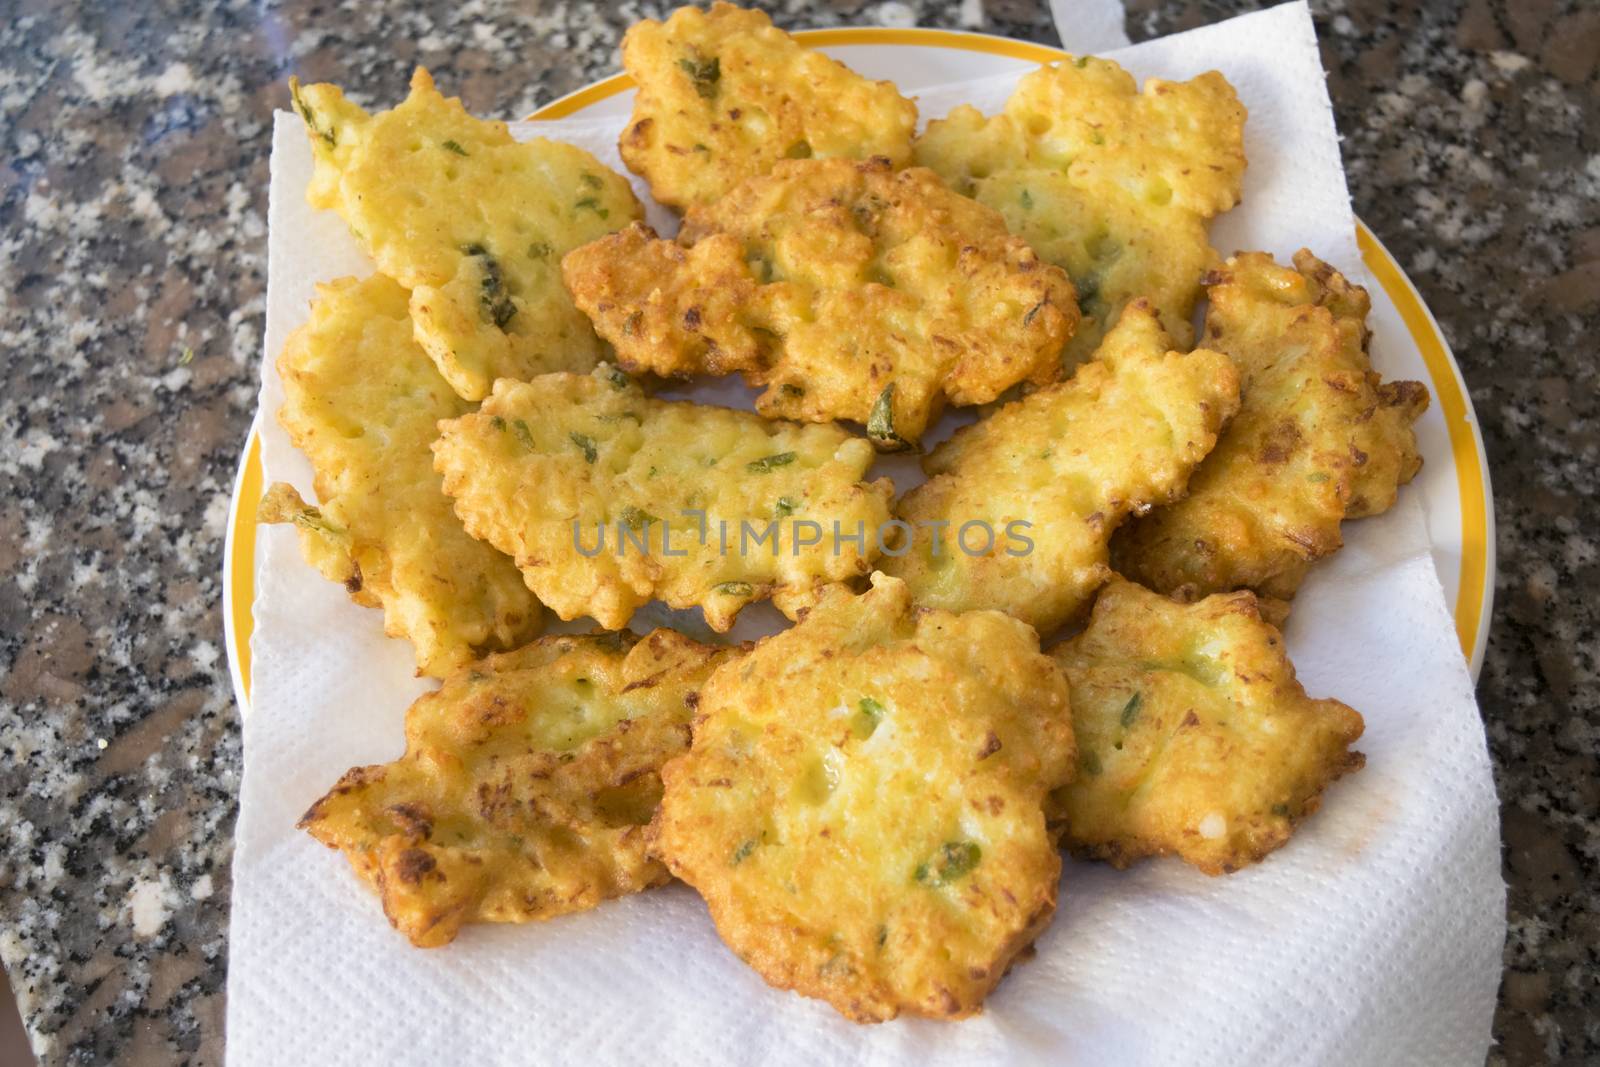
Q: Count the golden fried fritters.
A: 11